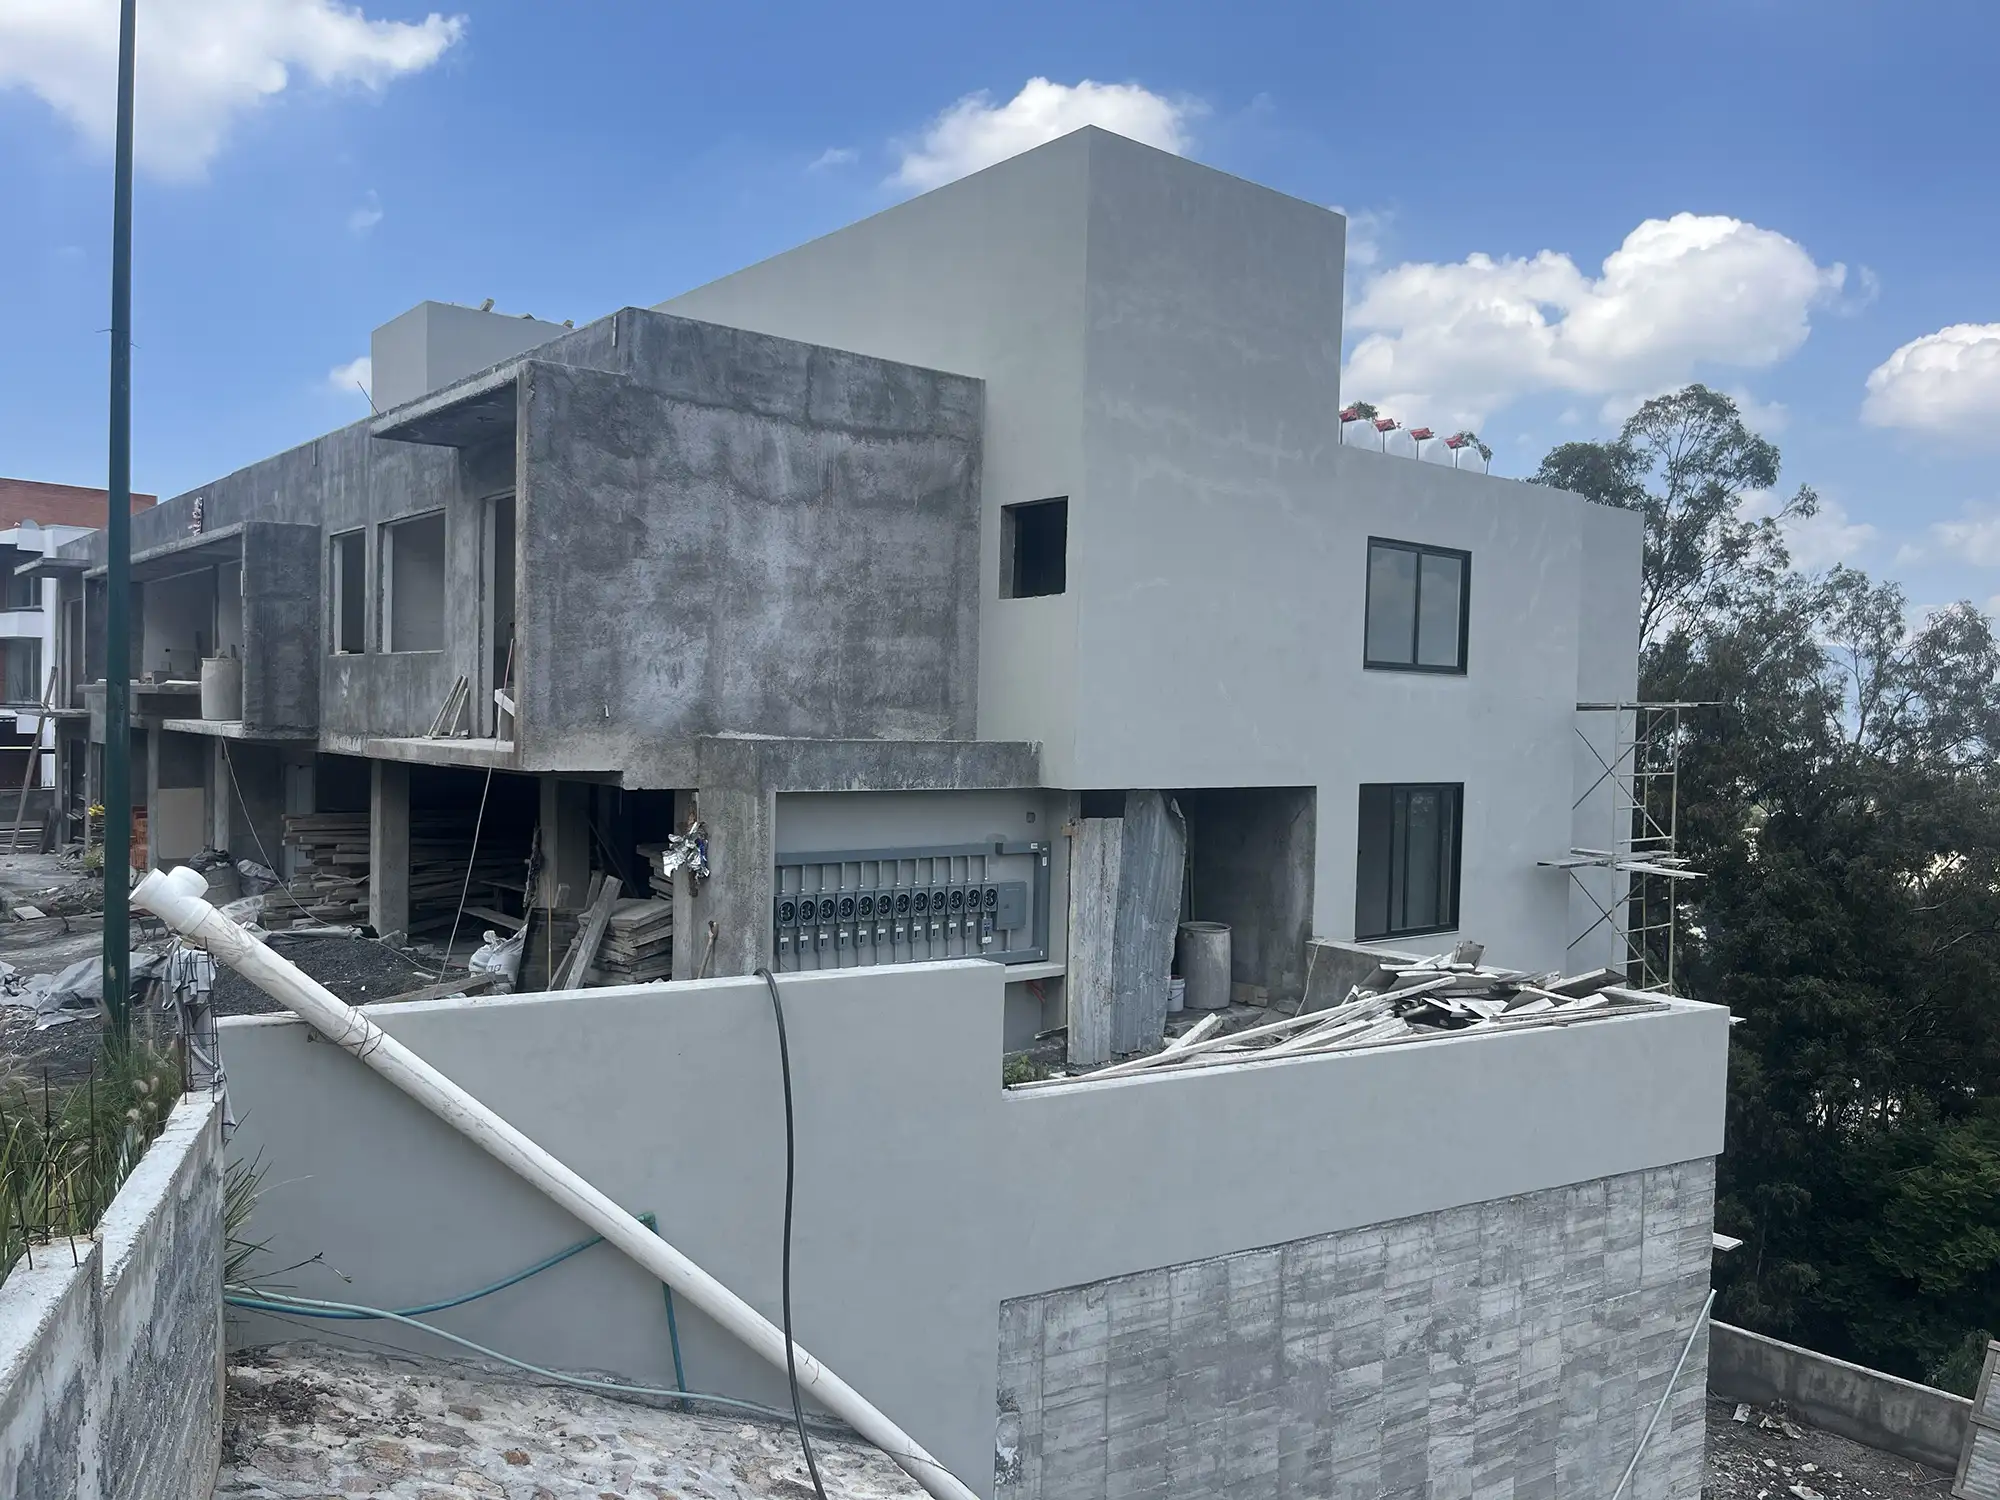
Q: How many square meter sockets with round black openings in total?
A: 12